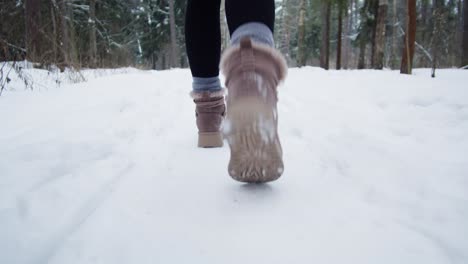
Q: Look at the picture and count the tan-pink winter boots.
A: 2